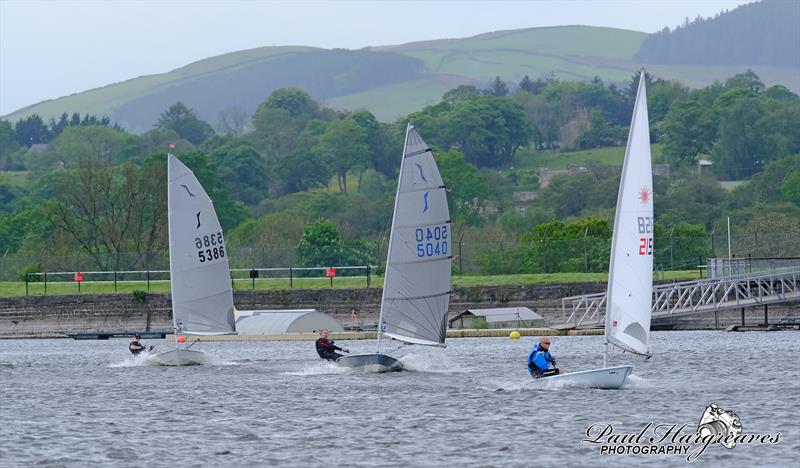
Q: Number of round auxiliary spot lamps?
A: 0